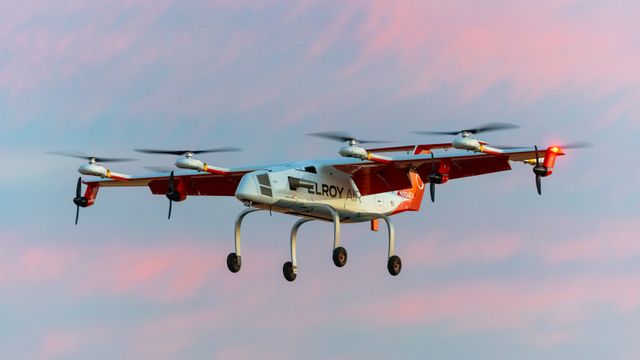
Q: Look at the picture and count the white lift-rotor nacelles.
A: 4